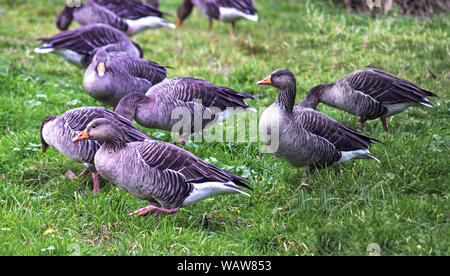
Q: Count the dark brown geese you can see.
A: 9